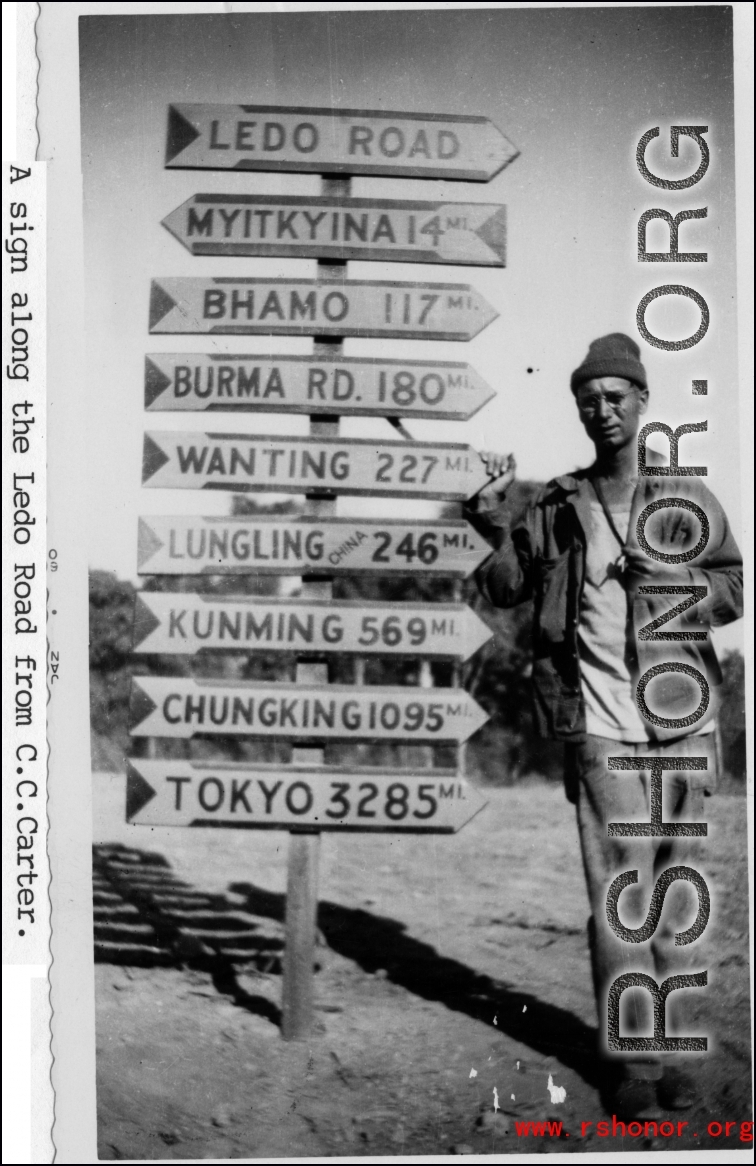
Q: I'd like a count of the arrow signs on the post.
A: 9